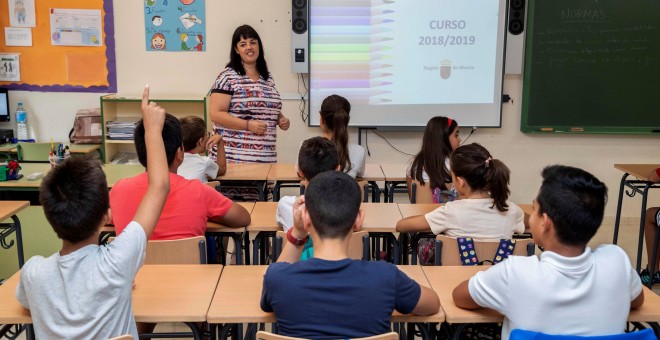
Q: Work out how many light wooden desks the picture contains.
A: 11